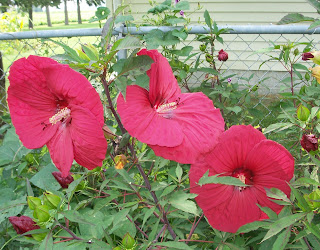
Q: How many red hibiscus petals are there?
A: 15